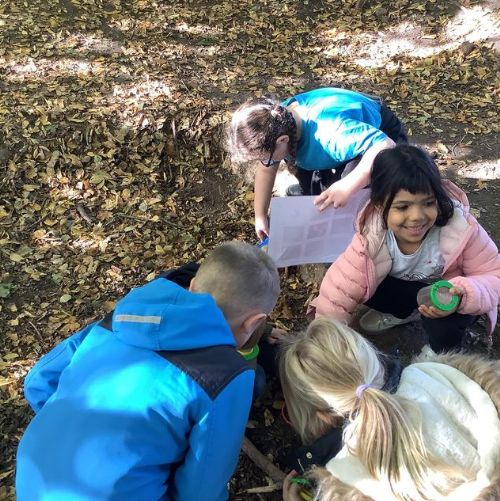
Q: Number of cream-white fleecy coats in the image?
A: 1